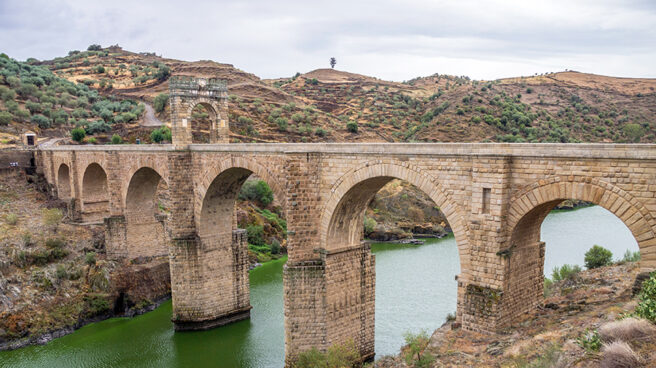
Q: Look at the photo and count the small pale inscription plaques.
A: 2